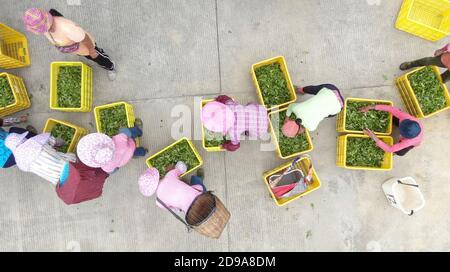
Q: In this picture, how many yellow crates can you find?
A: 14